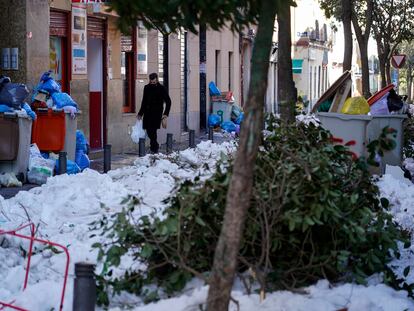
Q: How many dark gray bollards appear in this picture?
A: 7